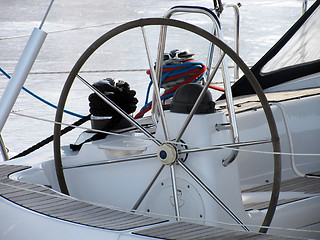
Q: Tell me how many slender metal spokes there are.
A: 8